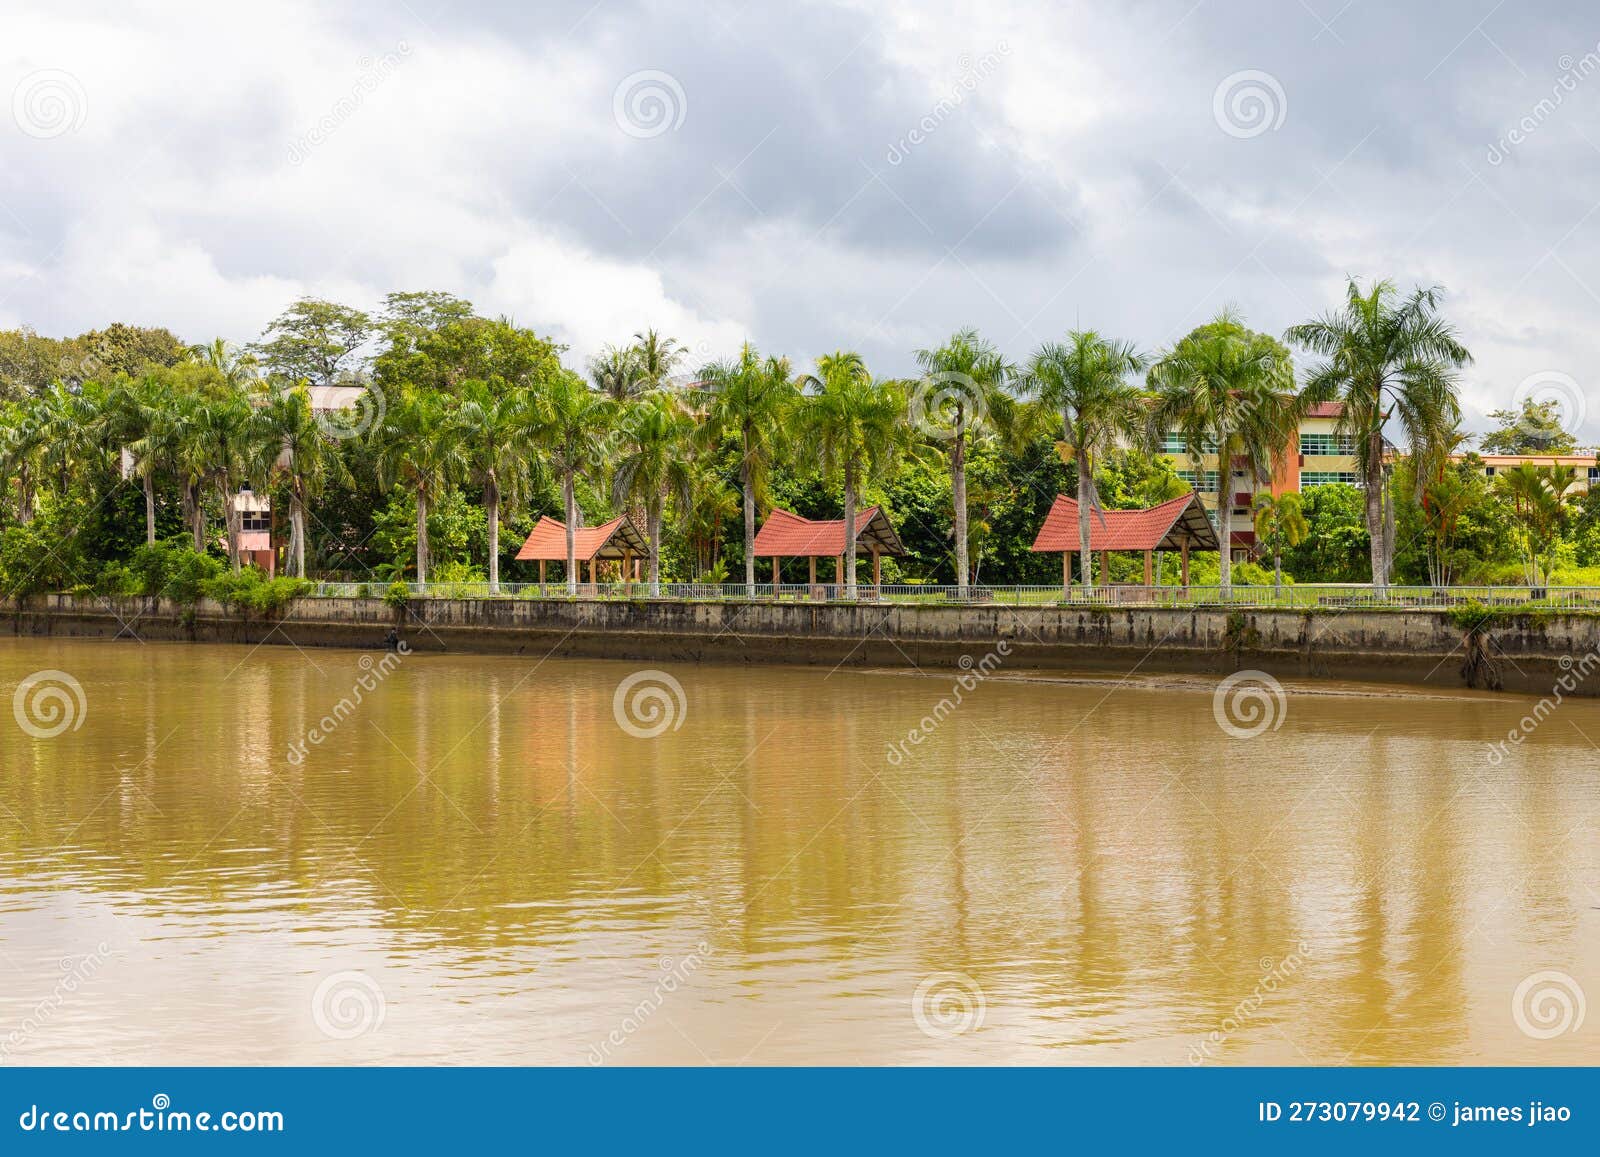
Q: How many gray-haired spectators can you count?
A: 0